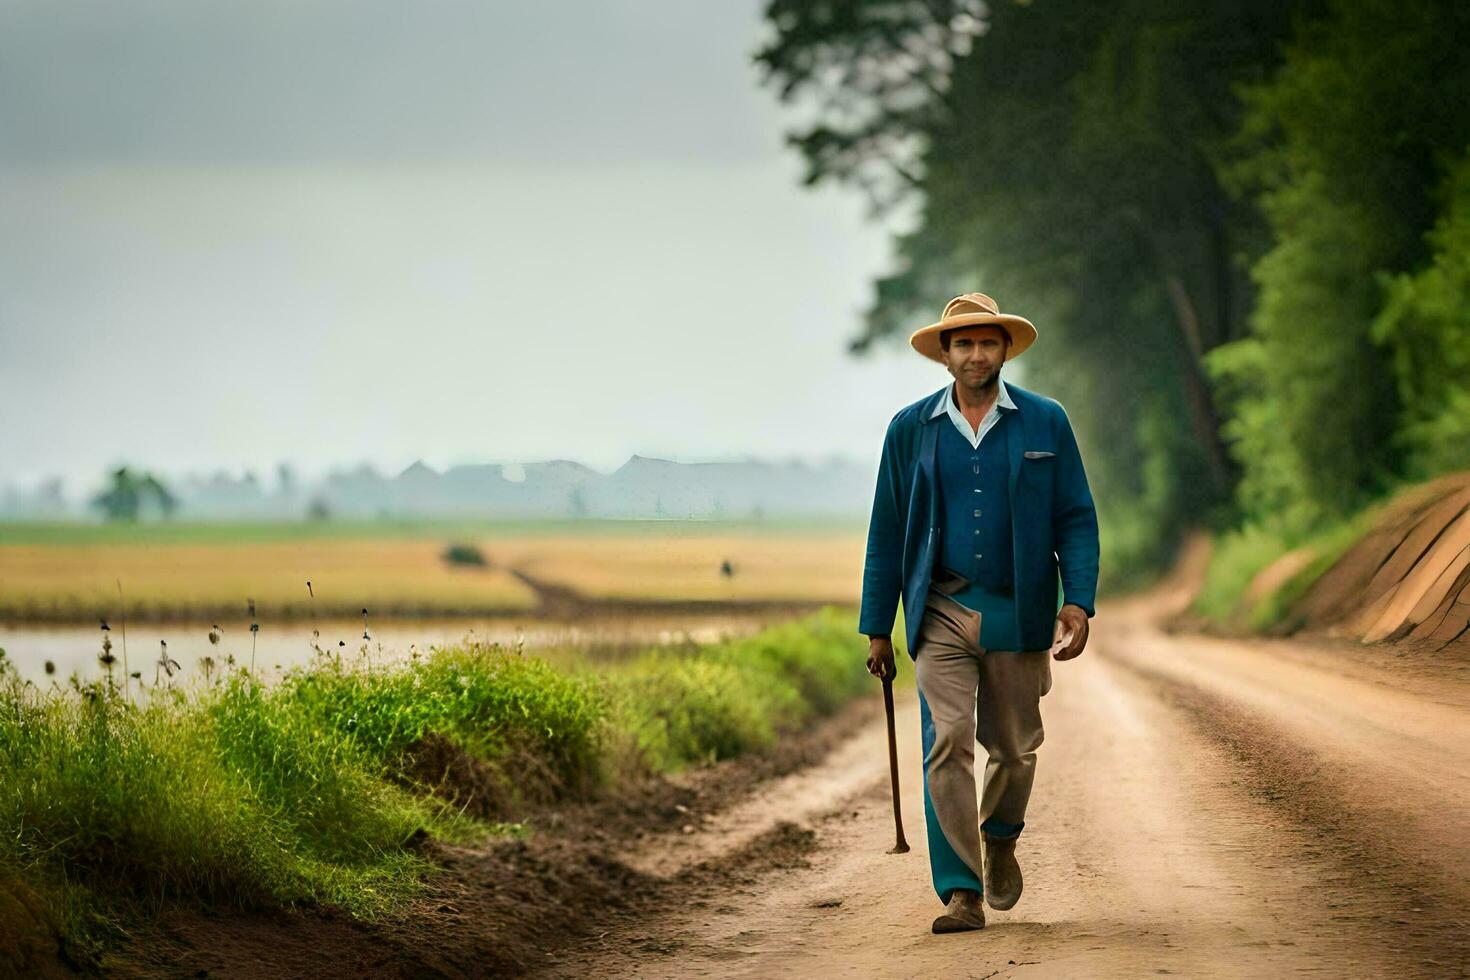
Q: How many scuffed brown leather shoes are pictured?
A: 2